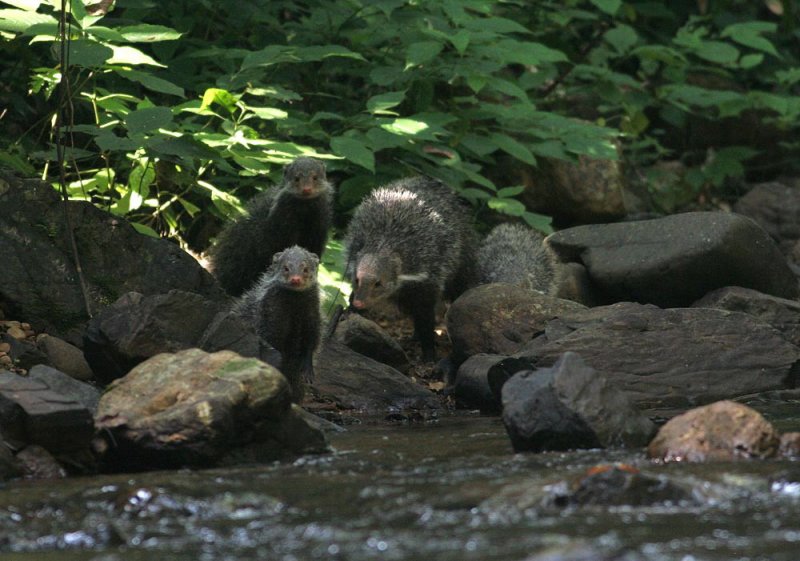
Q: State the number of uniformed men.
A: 0